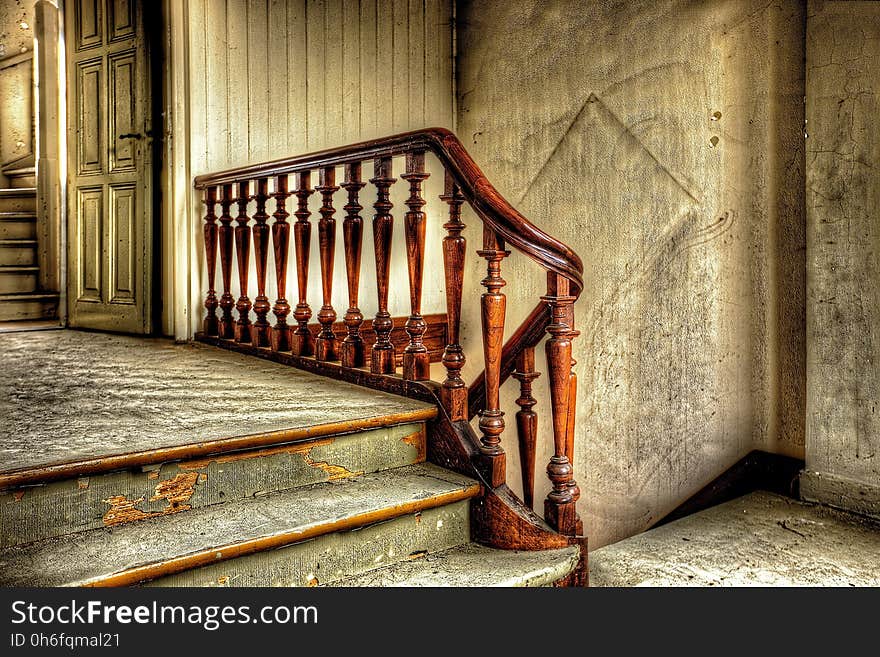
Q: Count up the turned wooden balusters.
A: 15